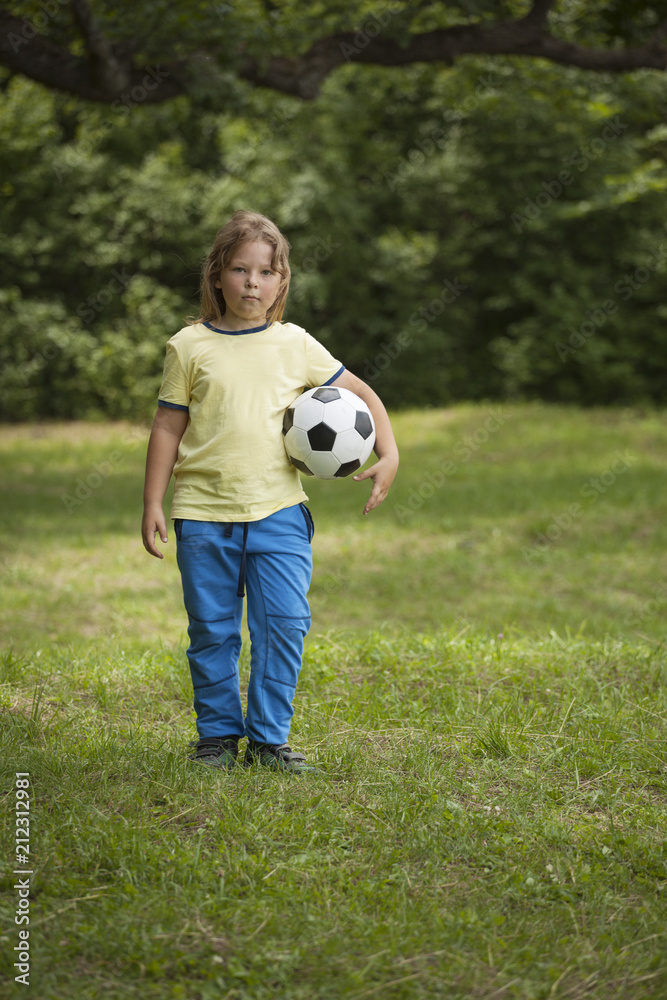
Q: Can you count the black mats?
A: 0